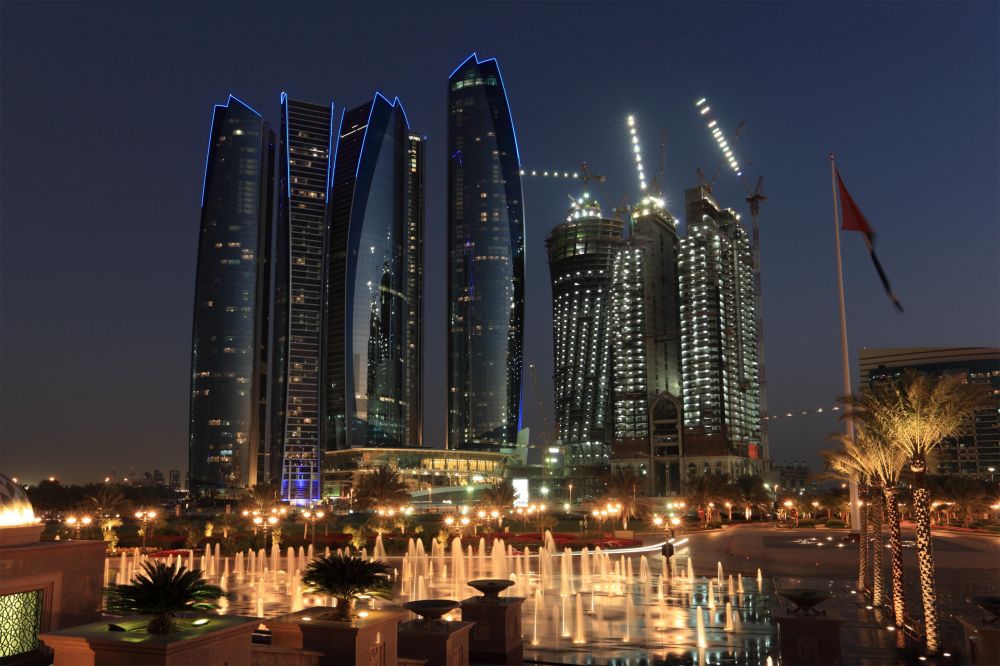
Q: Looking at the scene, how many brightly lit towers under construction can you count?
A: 3